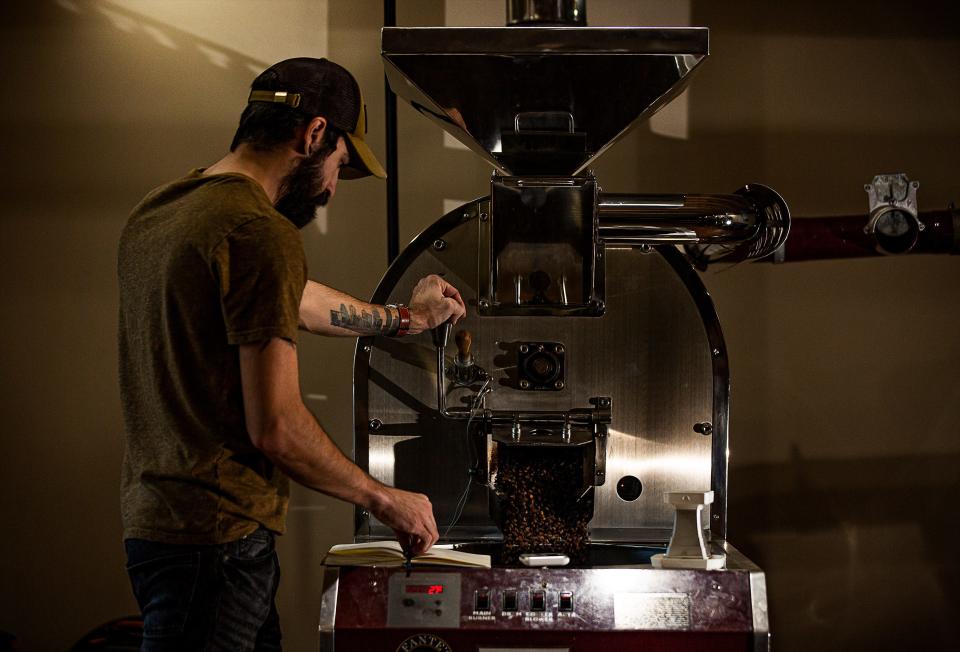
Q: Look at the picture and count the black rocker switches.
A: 4